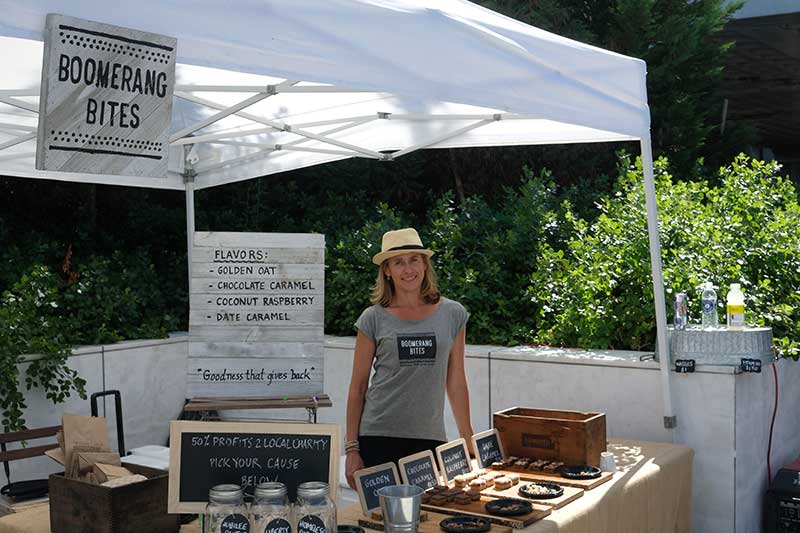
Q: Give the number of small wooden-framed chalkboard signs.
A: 4